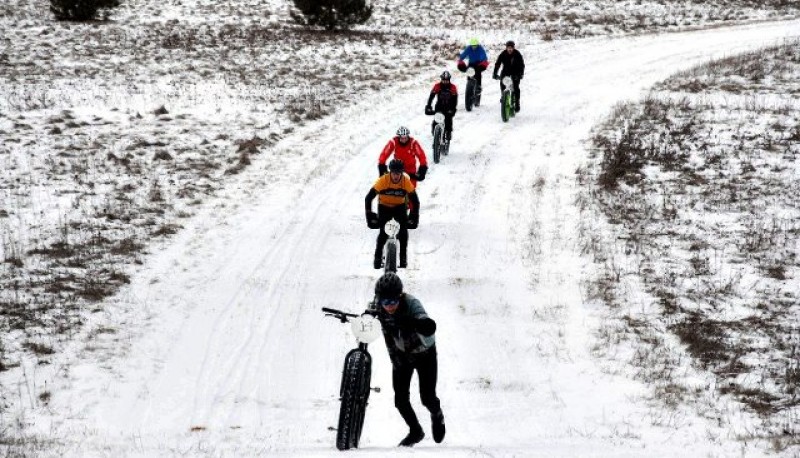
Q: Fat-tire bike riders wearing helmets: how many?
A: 6